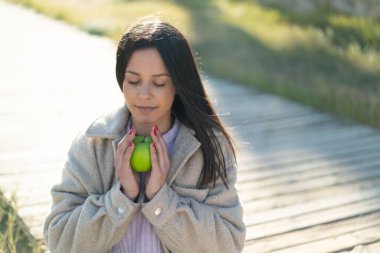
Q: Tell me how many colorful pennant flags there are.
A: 0